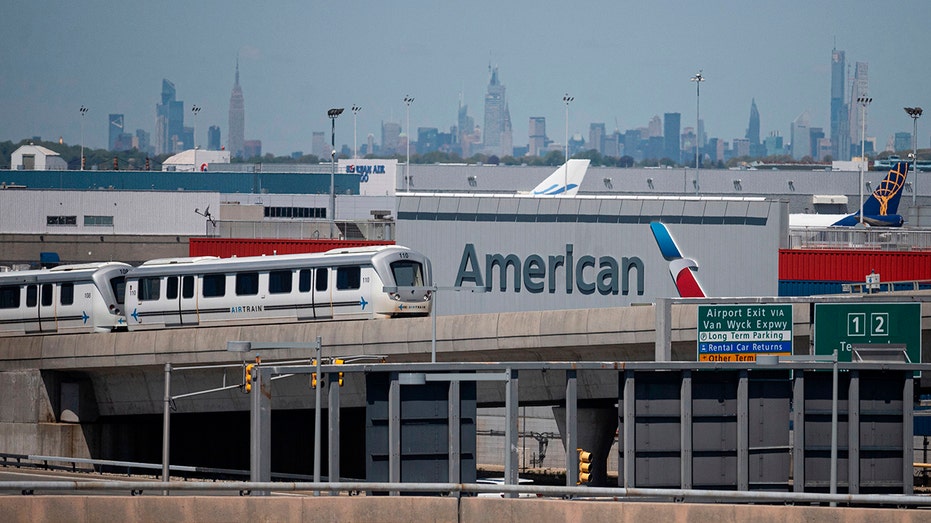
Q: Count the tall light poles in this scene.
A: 9